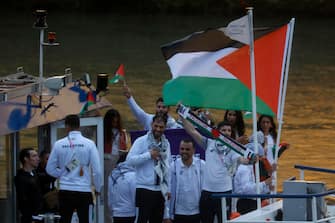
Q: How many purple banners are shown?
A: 1